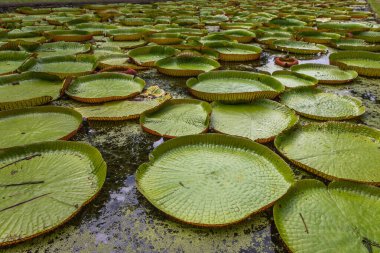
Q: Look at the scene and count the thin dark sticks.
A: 4